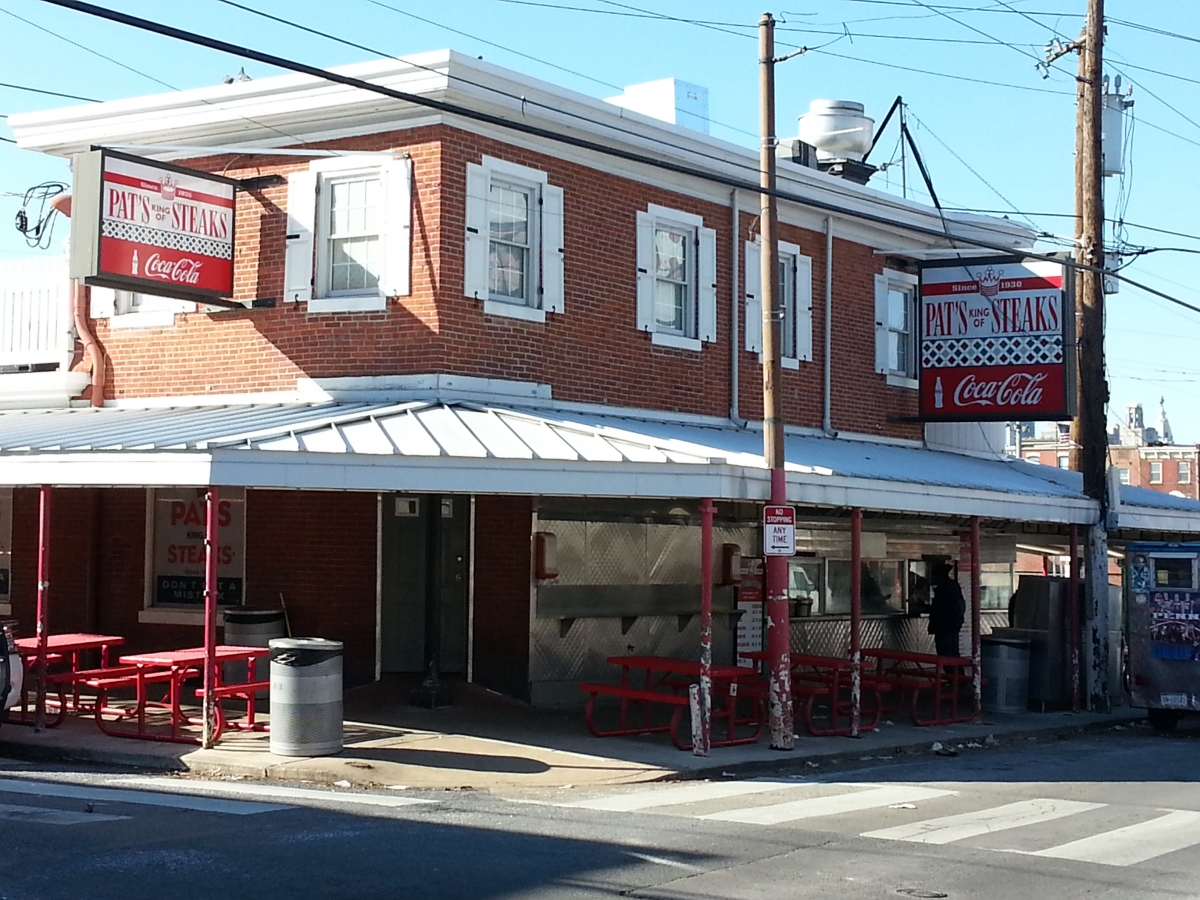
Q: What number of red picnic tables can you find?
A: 5